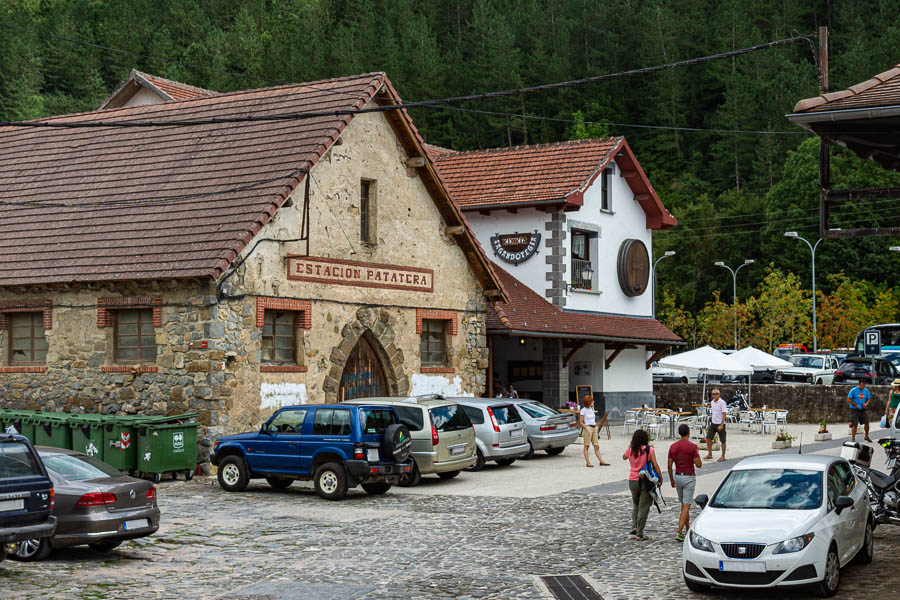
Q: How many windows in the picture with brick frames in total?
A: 4